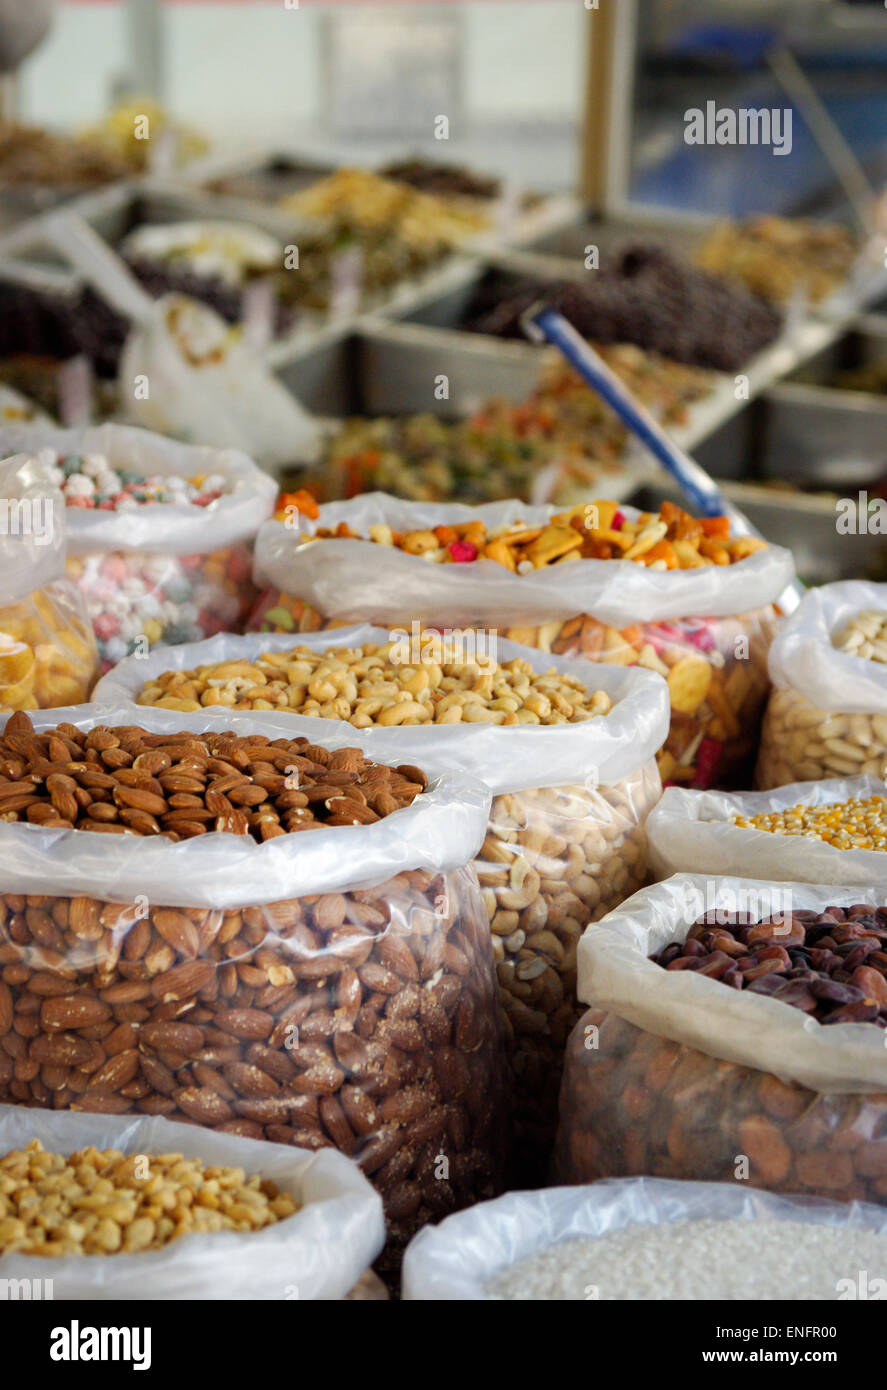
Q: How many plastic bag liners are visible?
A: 10